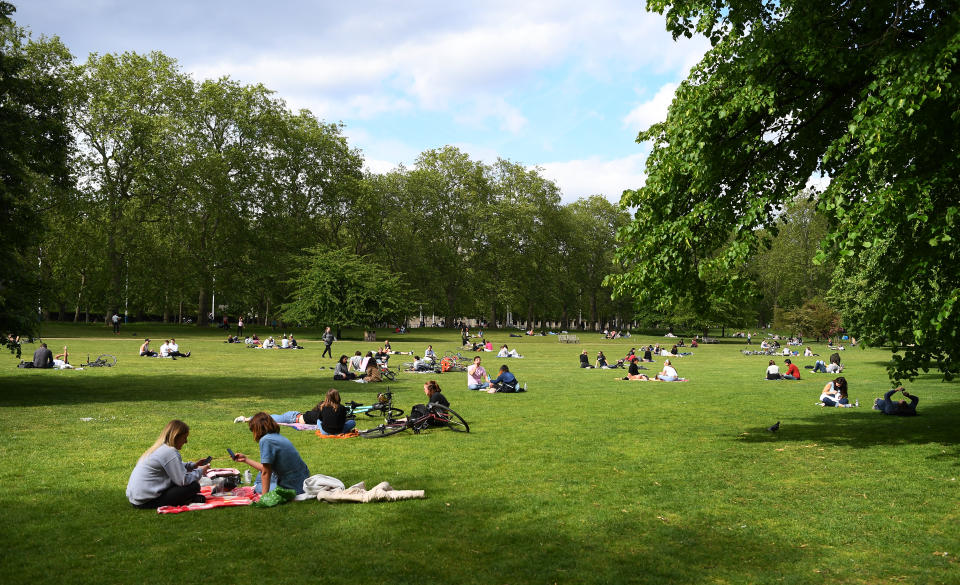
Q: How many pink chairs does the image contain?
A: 0